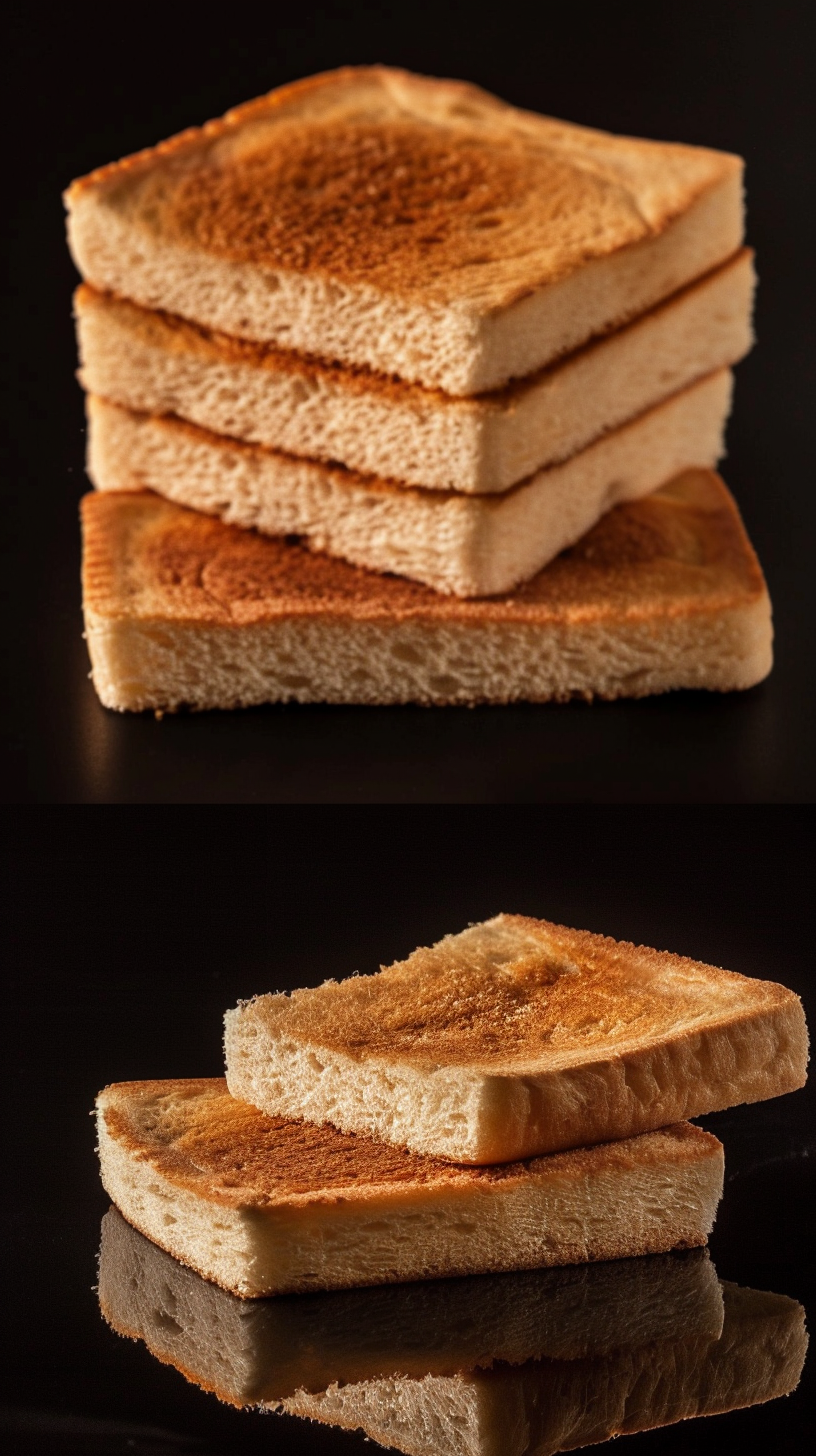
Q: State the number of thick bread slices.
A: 6